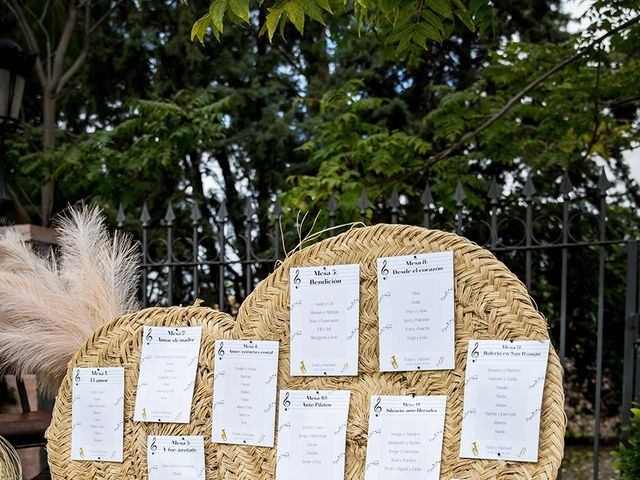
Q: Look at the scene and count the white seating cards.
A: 9